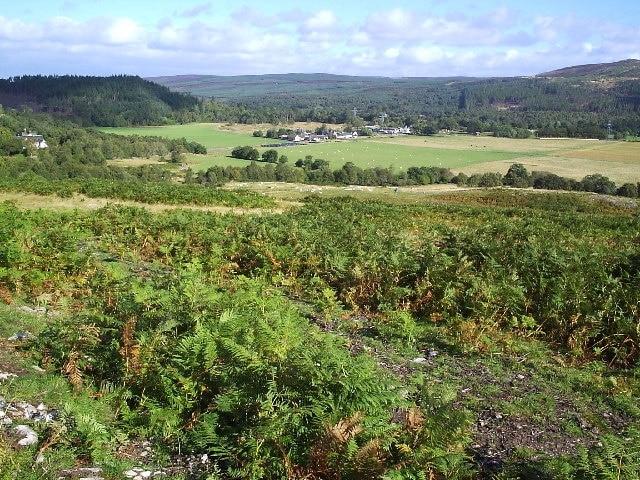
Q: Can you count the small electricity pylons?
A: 3